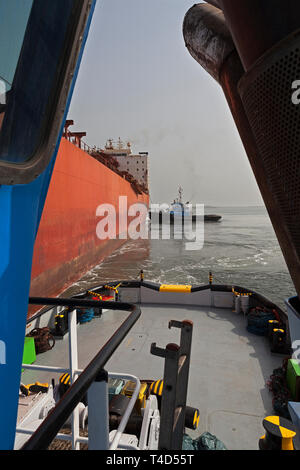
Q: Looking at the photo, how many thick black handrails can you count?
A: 1